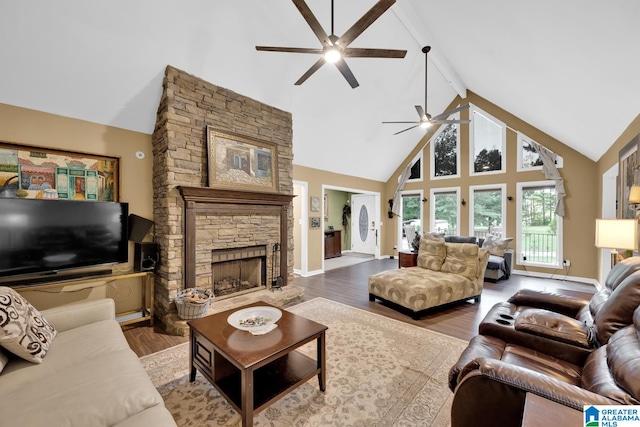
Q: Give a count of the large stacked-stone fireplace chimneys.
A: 1